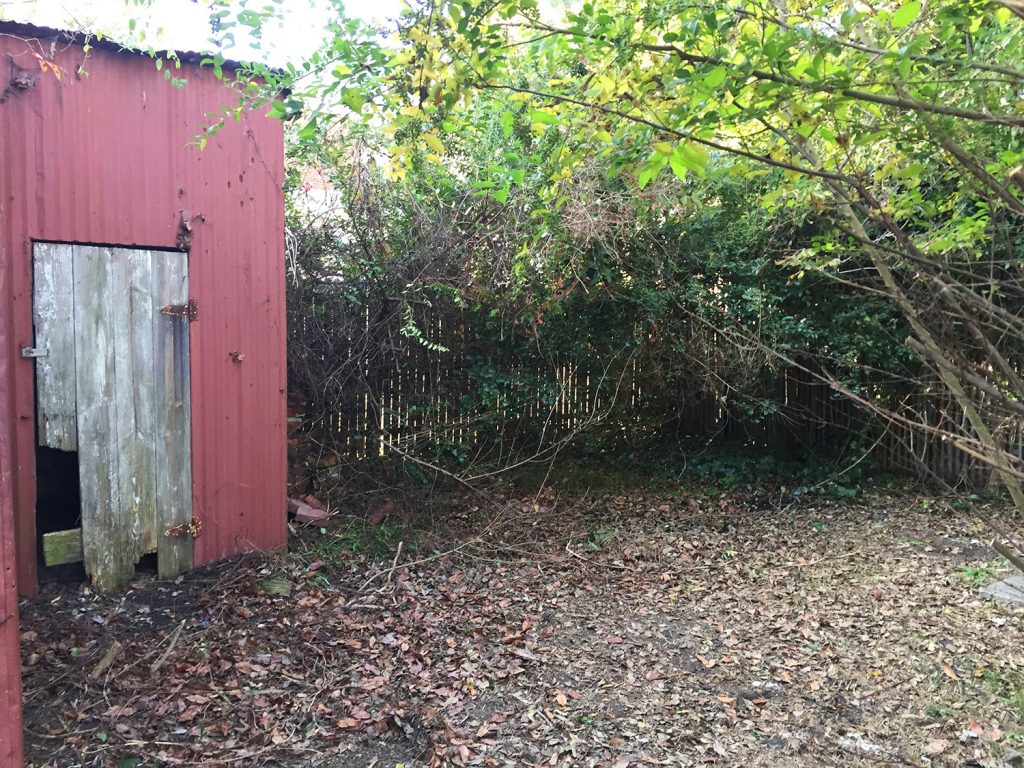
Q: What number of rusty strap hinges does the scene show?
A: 2